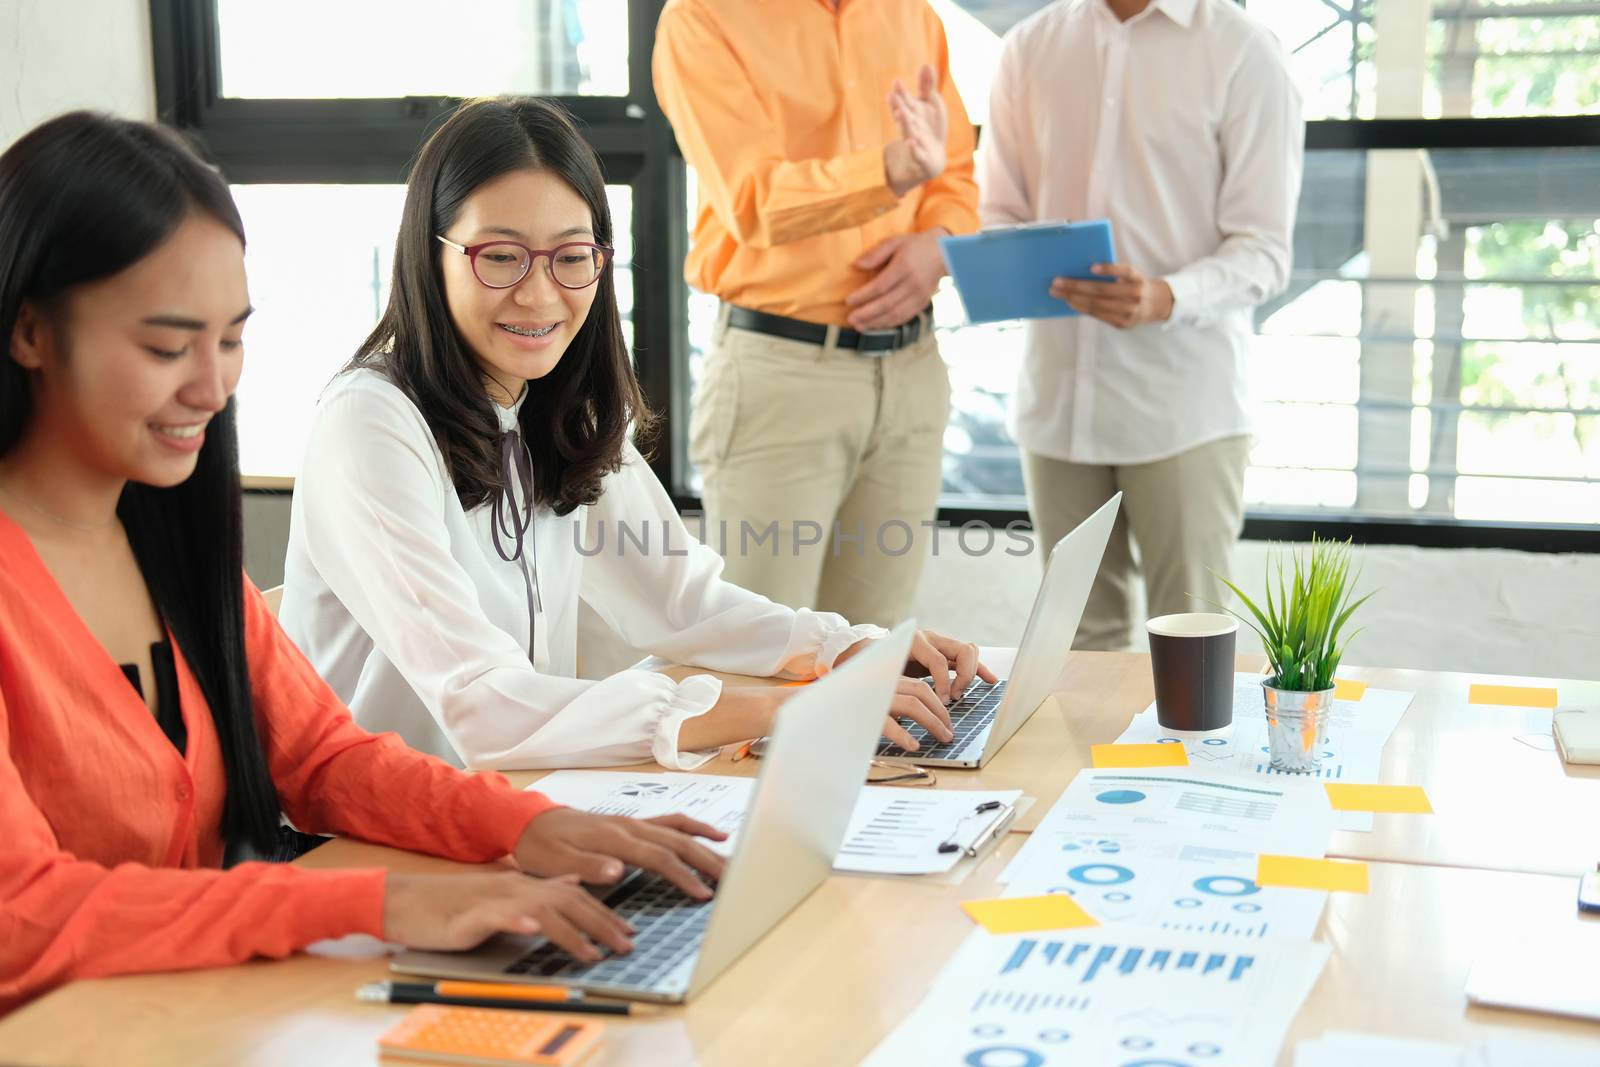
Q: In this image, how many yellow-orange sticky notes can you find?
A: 6